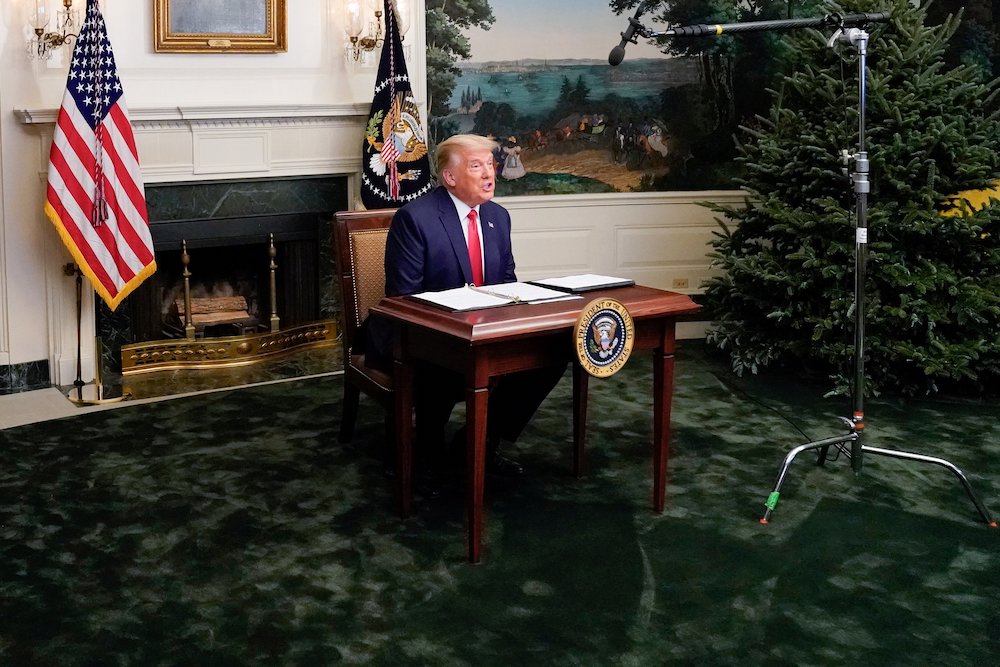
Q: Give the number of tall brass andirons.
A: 2